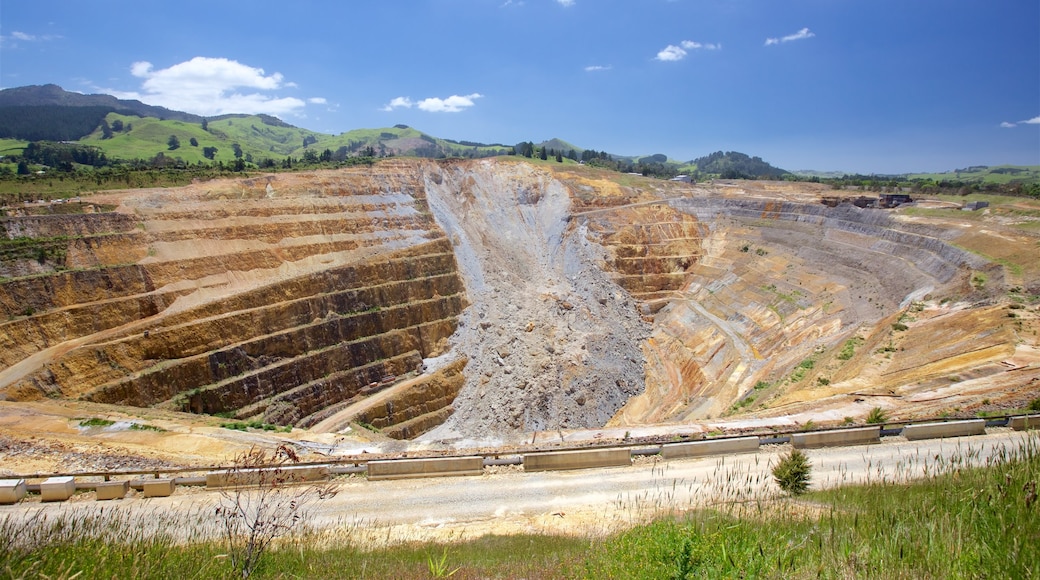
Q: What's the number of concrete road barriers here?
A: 11